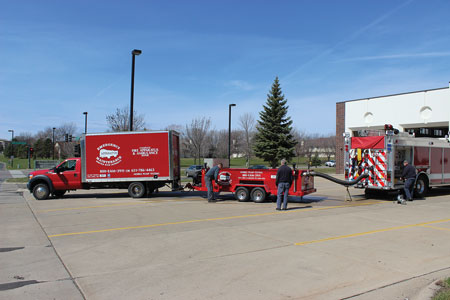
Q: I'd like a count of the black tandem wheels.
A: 2